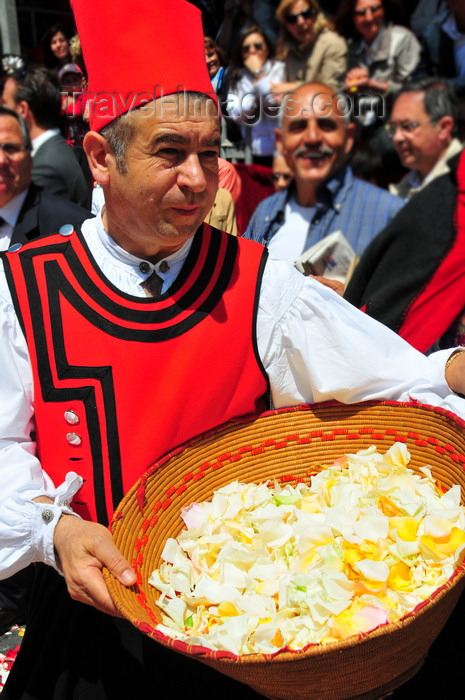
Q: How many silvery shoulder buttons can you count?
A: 2